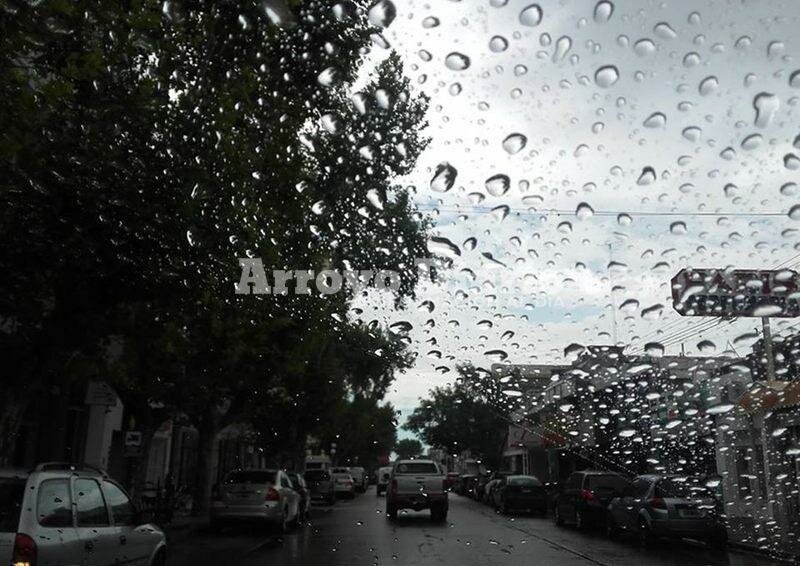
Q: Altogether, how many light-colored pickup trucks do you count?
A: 1